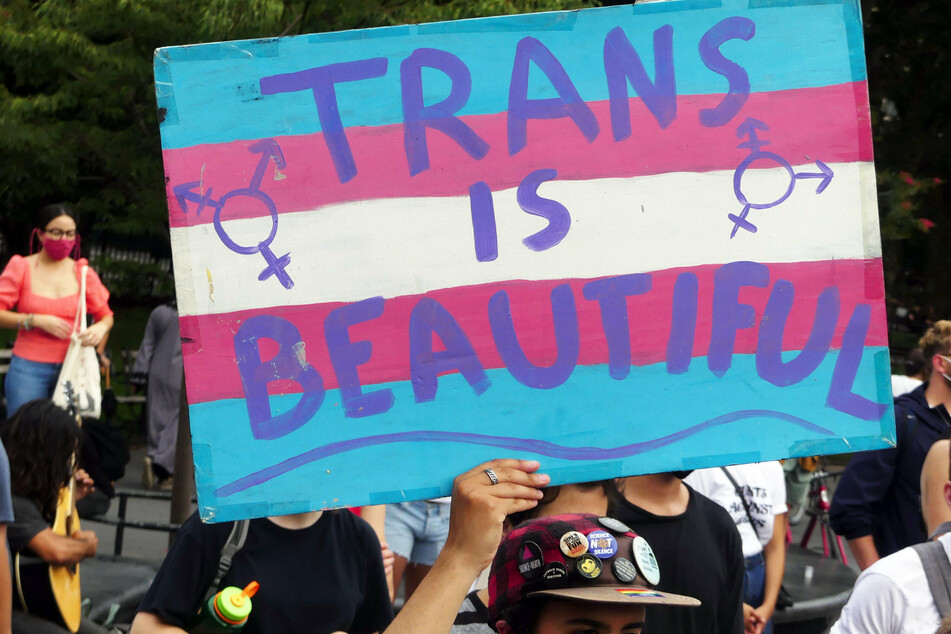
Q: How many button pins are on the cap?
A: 8